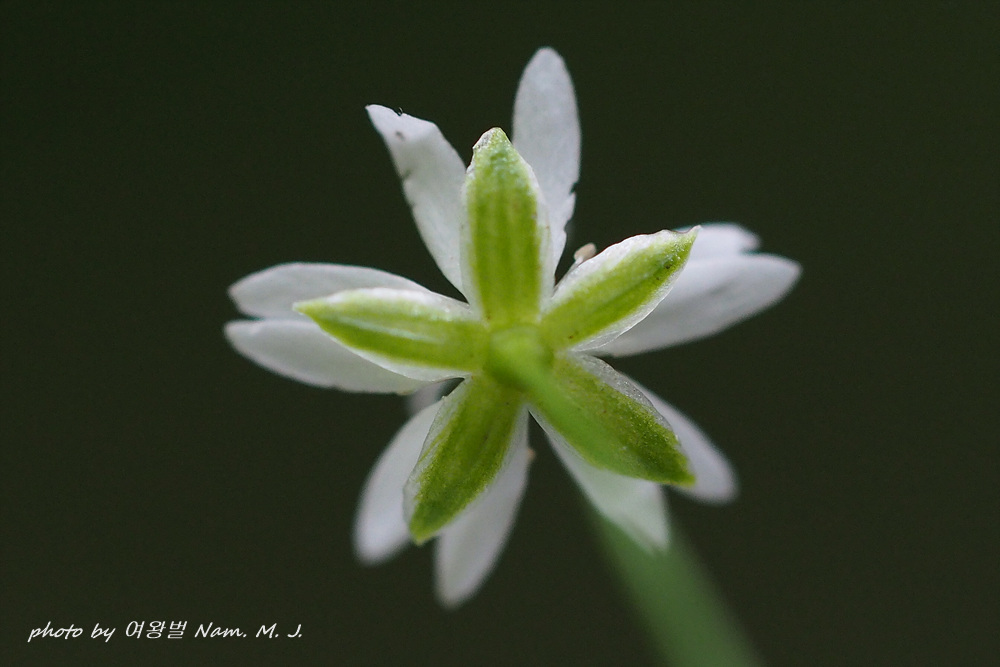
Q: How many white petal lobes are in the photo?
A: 10